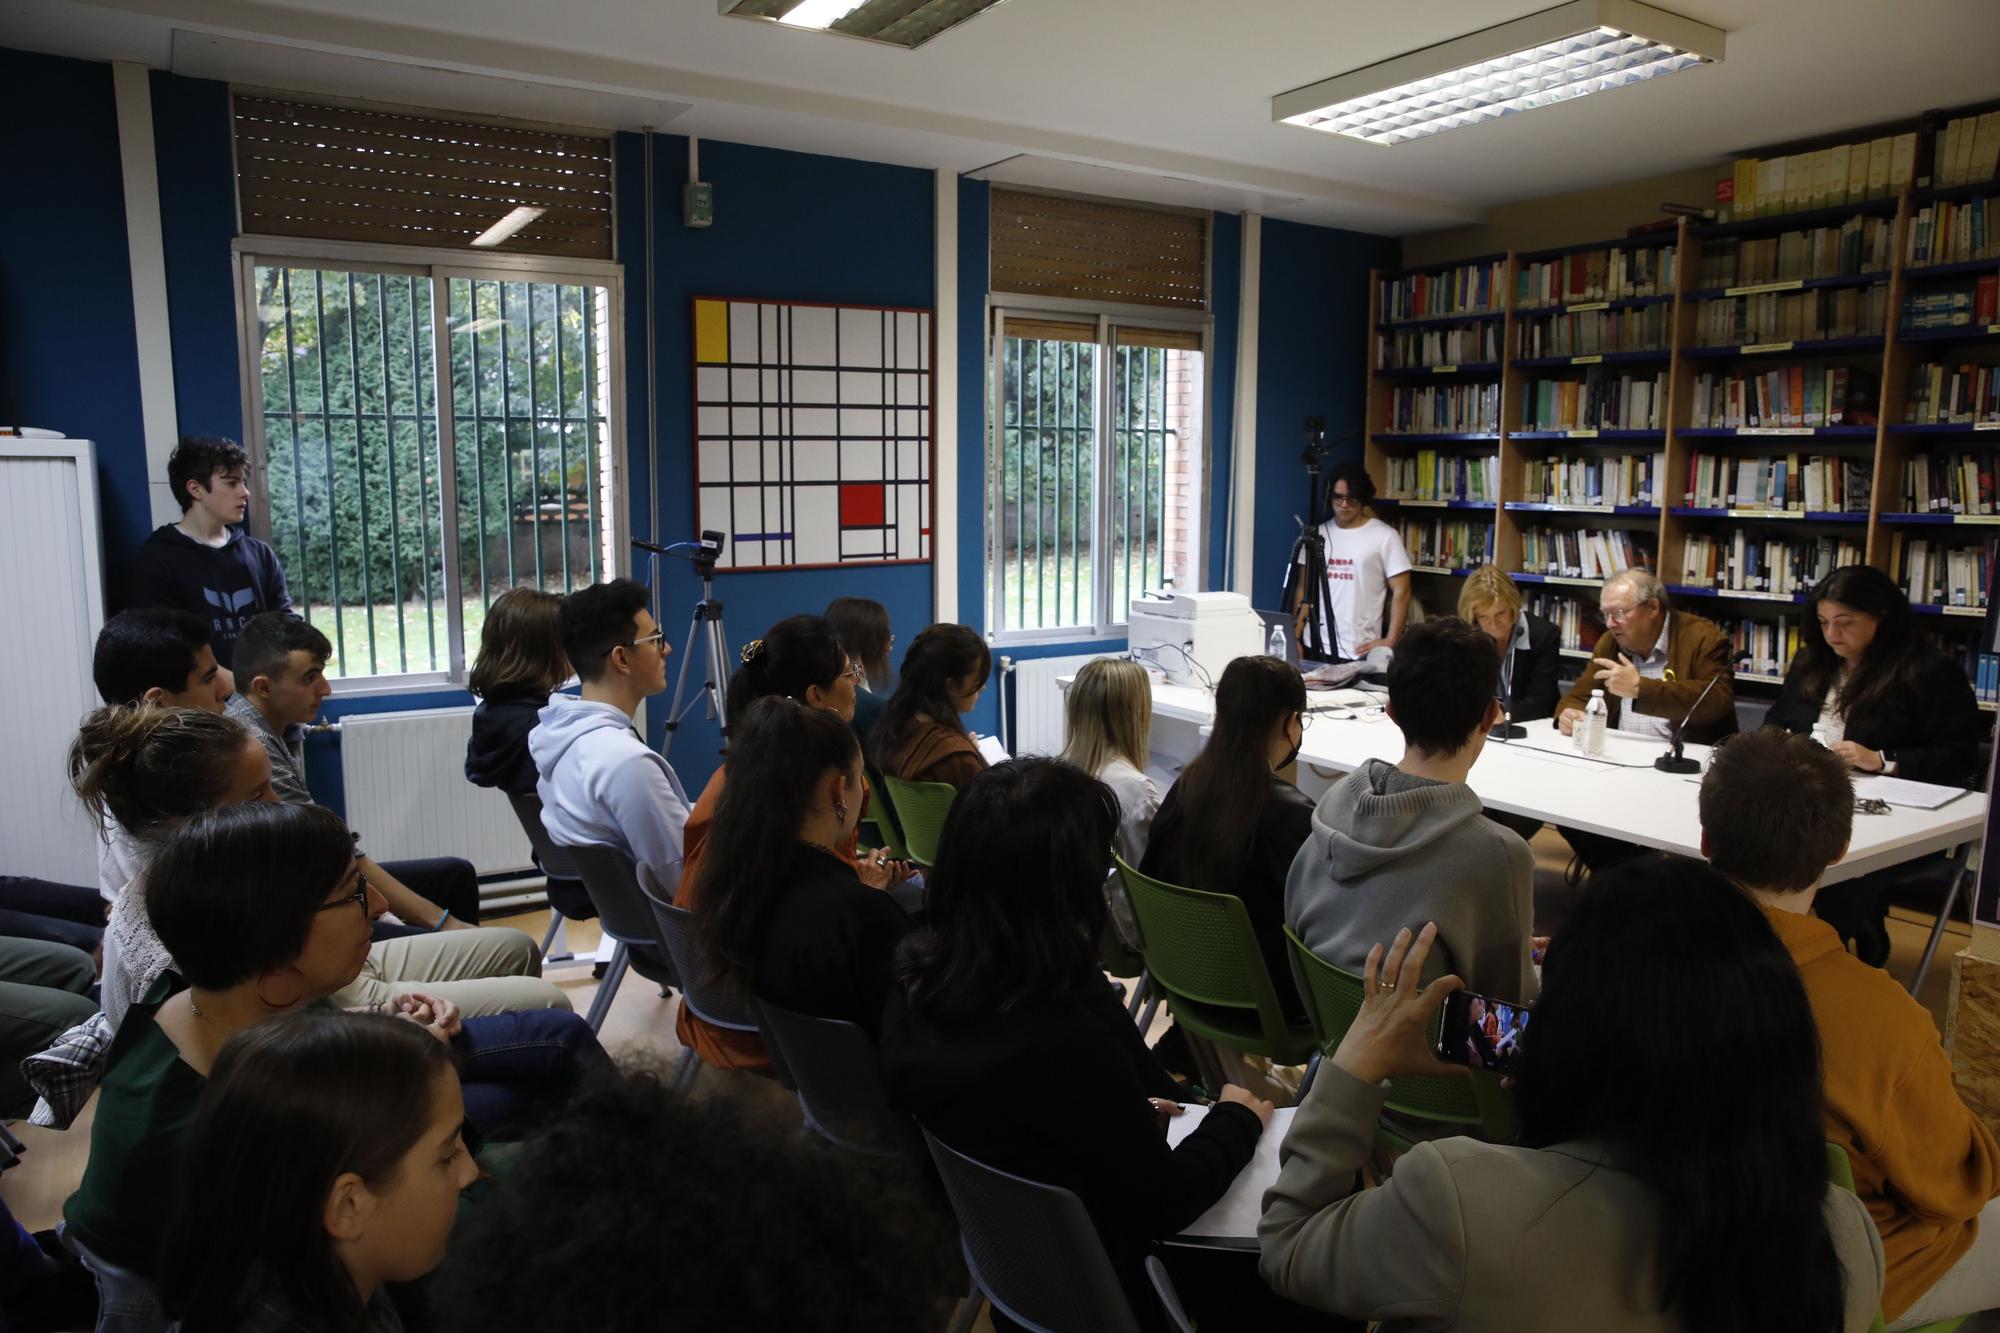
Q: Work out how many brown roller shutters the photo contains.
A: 2